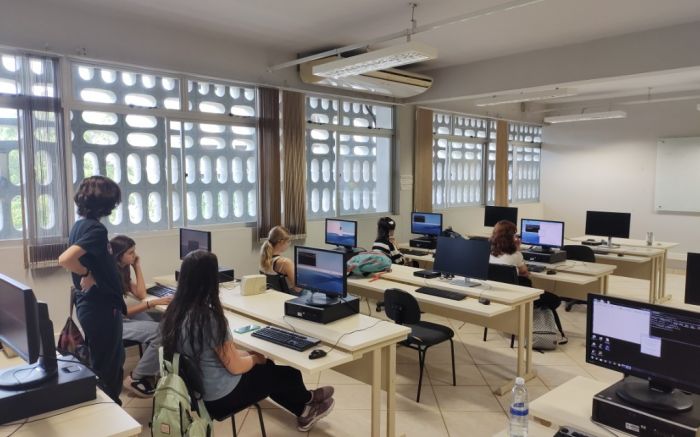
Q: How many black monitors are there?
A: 11